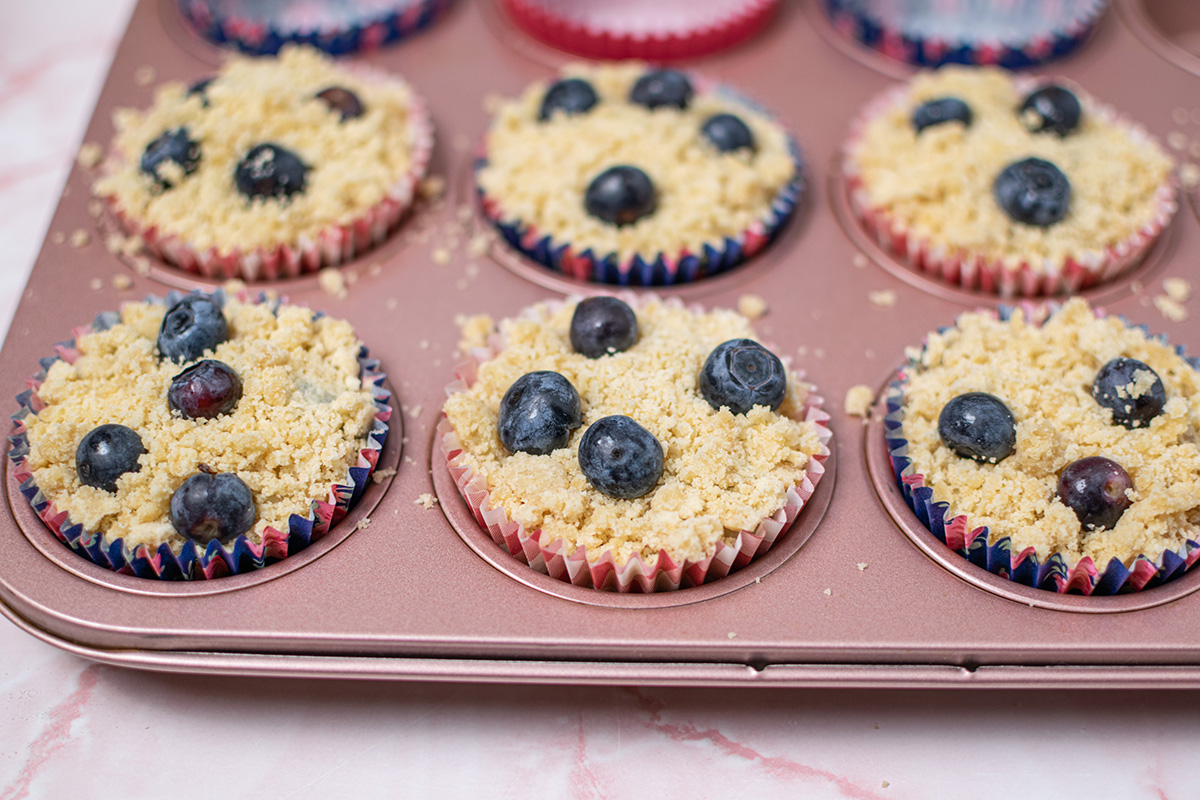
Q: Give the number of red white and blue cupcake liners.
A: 5